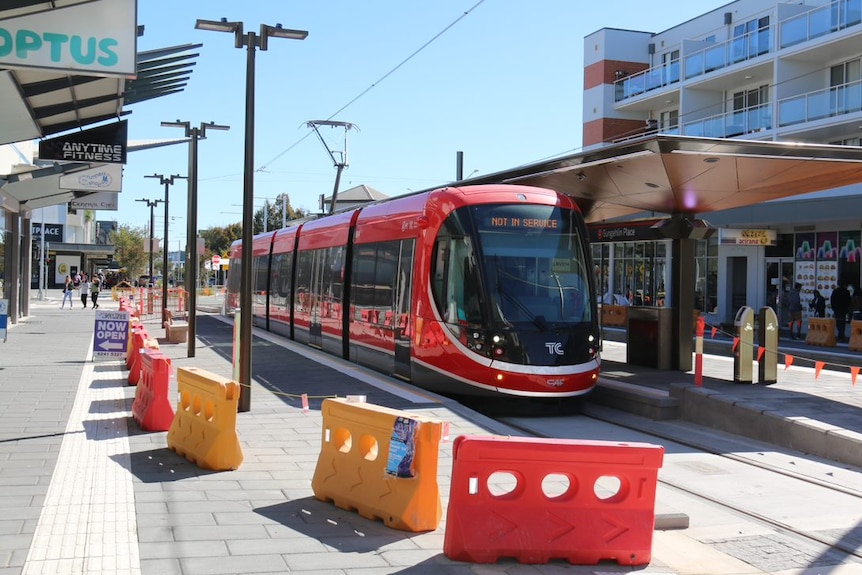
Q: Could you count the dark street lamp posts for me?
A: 4